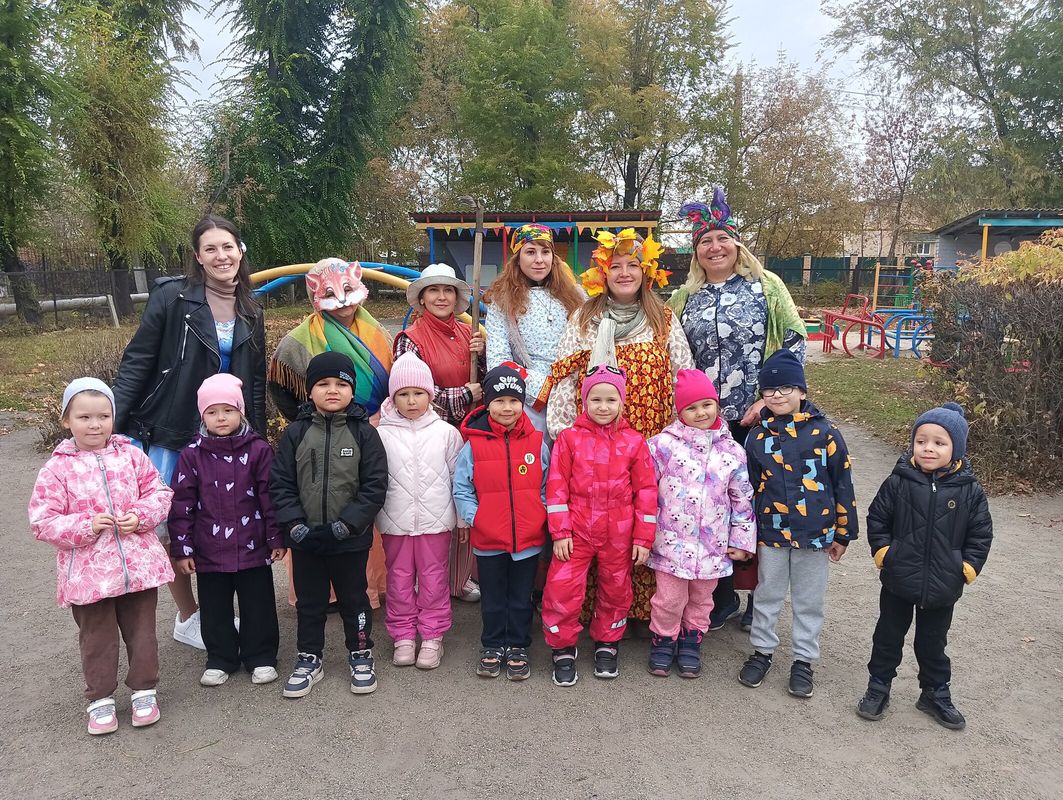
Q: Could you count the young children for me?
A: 9